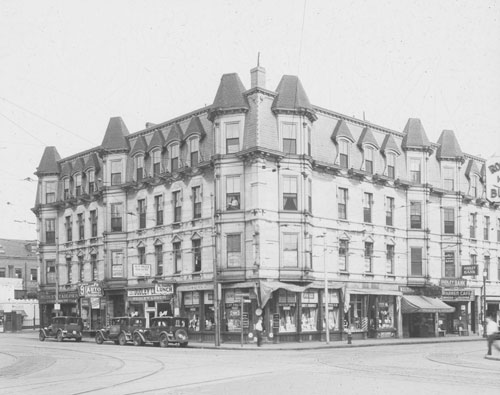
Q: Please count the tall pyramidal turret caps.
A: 6